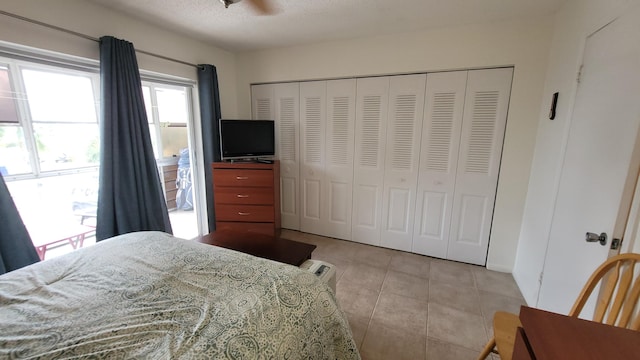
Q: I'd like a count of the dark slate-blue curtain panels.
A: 3